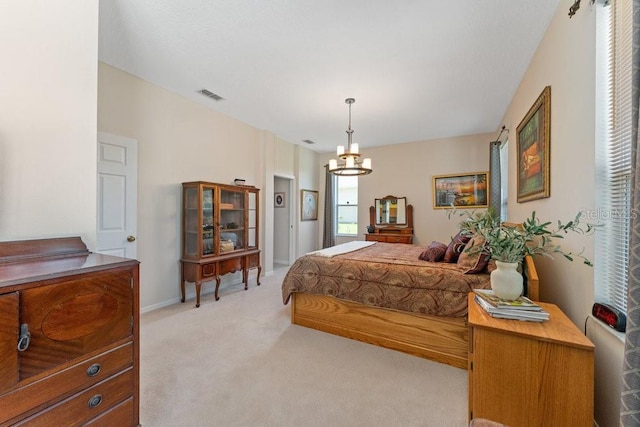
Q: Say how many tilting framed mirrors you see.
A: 1